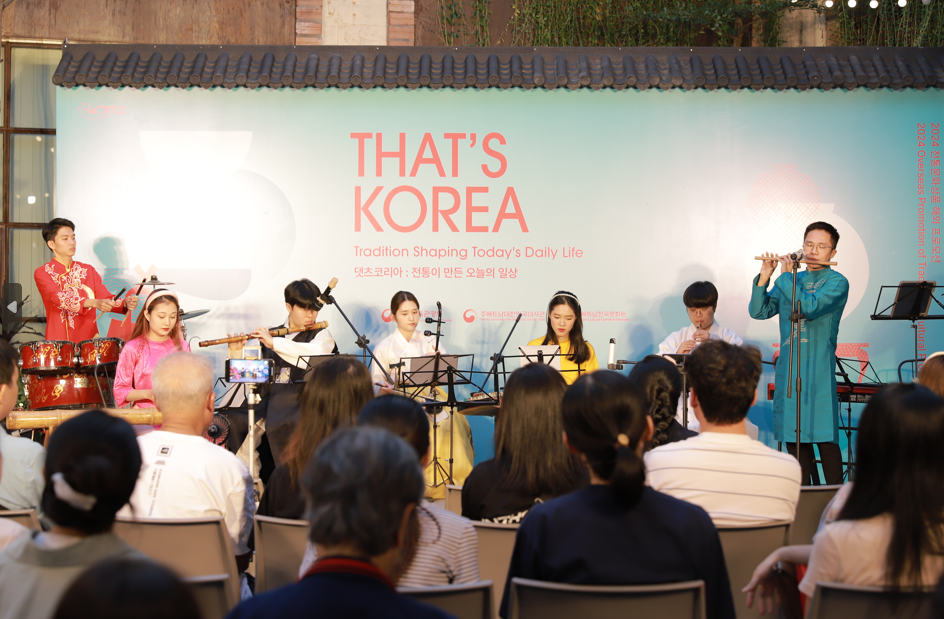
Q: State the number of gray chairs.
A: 11